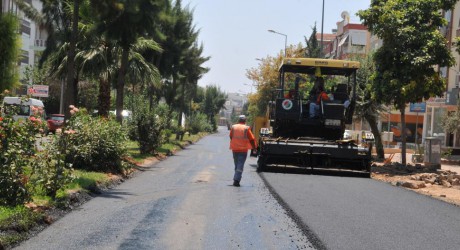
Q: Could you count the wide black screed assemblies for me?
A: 1